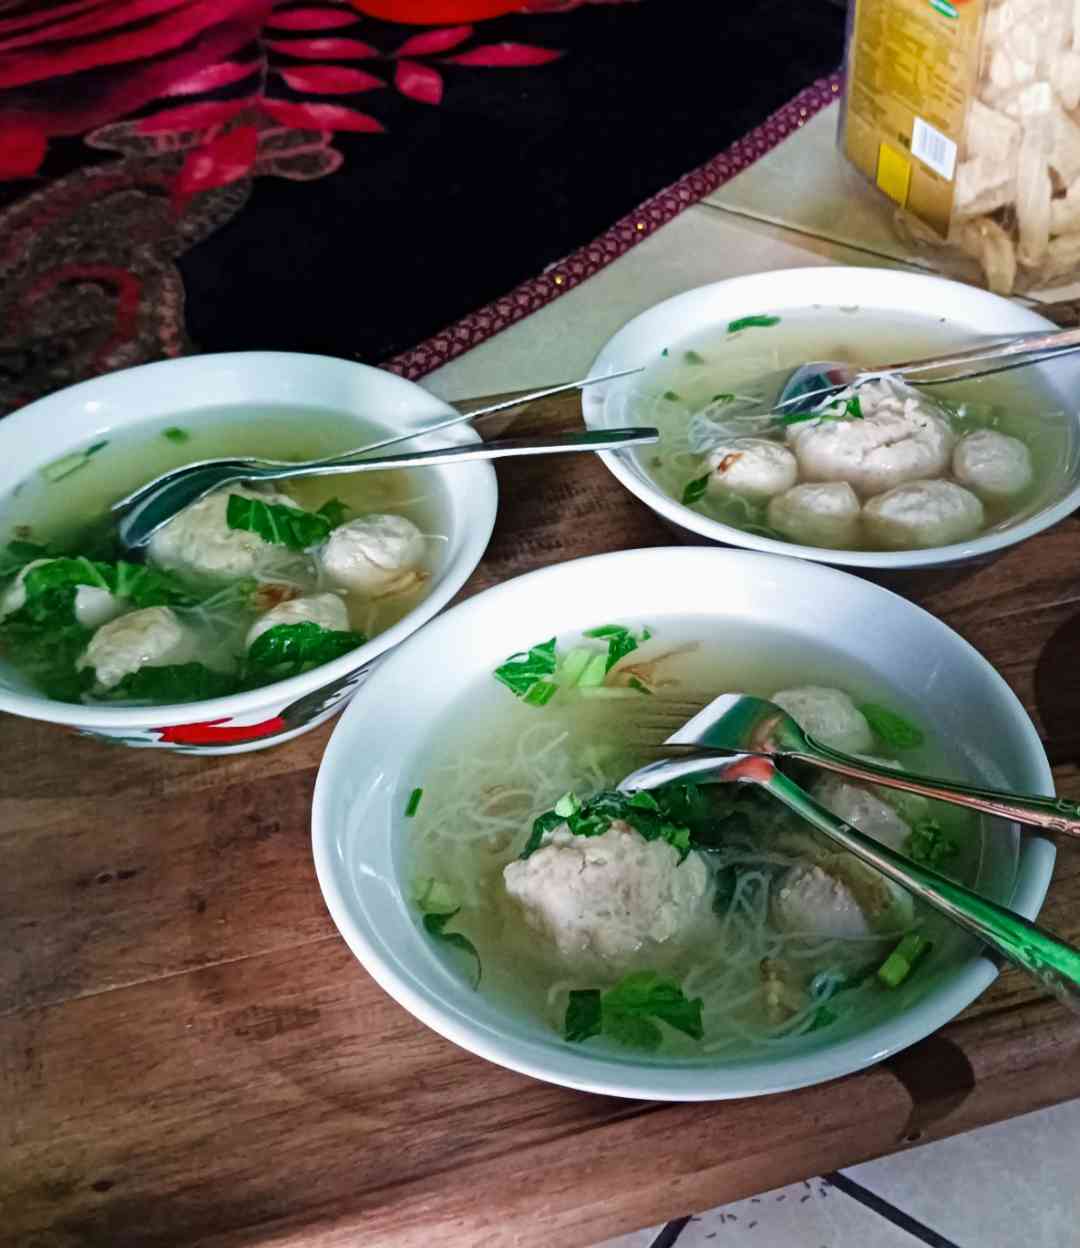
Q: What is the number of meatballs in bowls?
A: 14